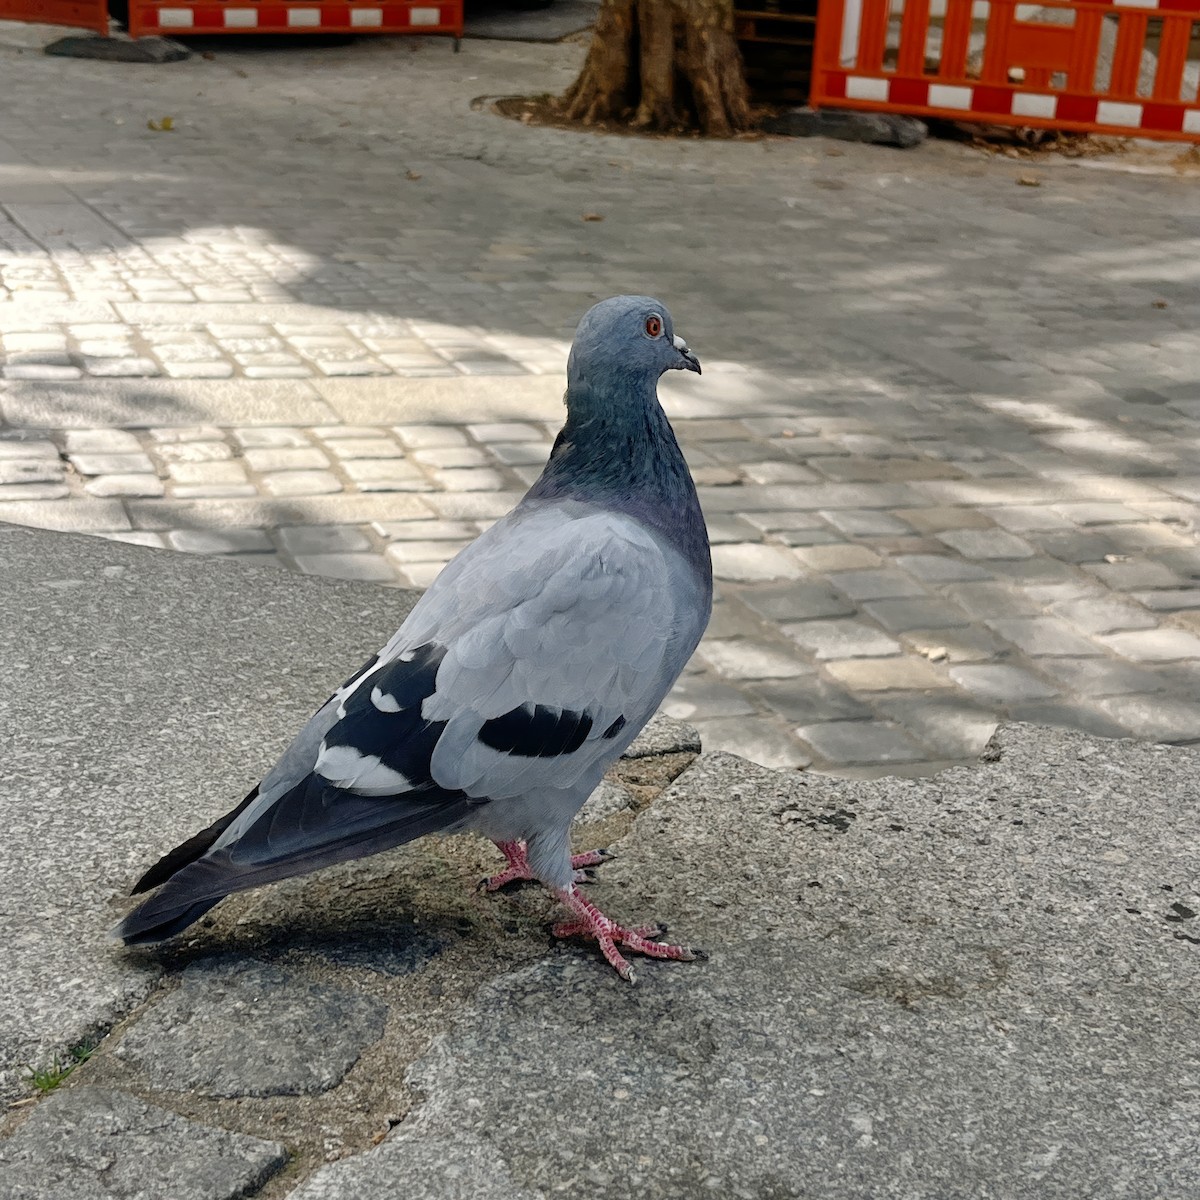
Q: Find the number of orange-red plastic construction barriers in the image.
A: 3